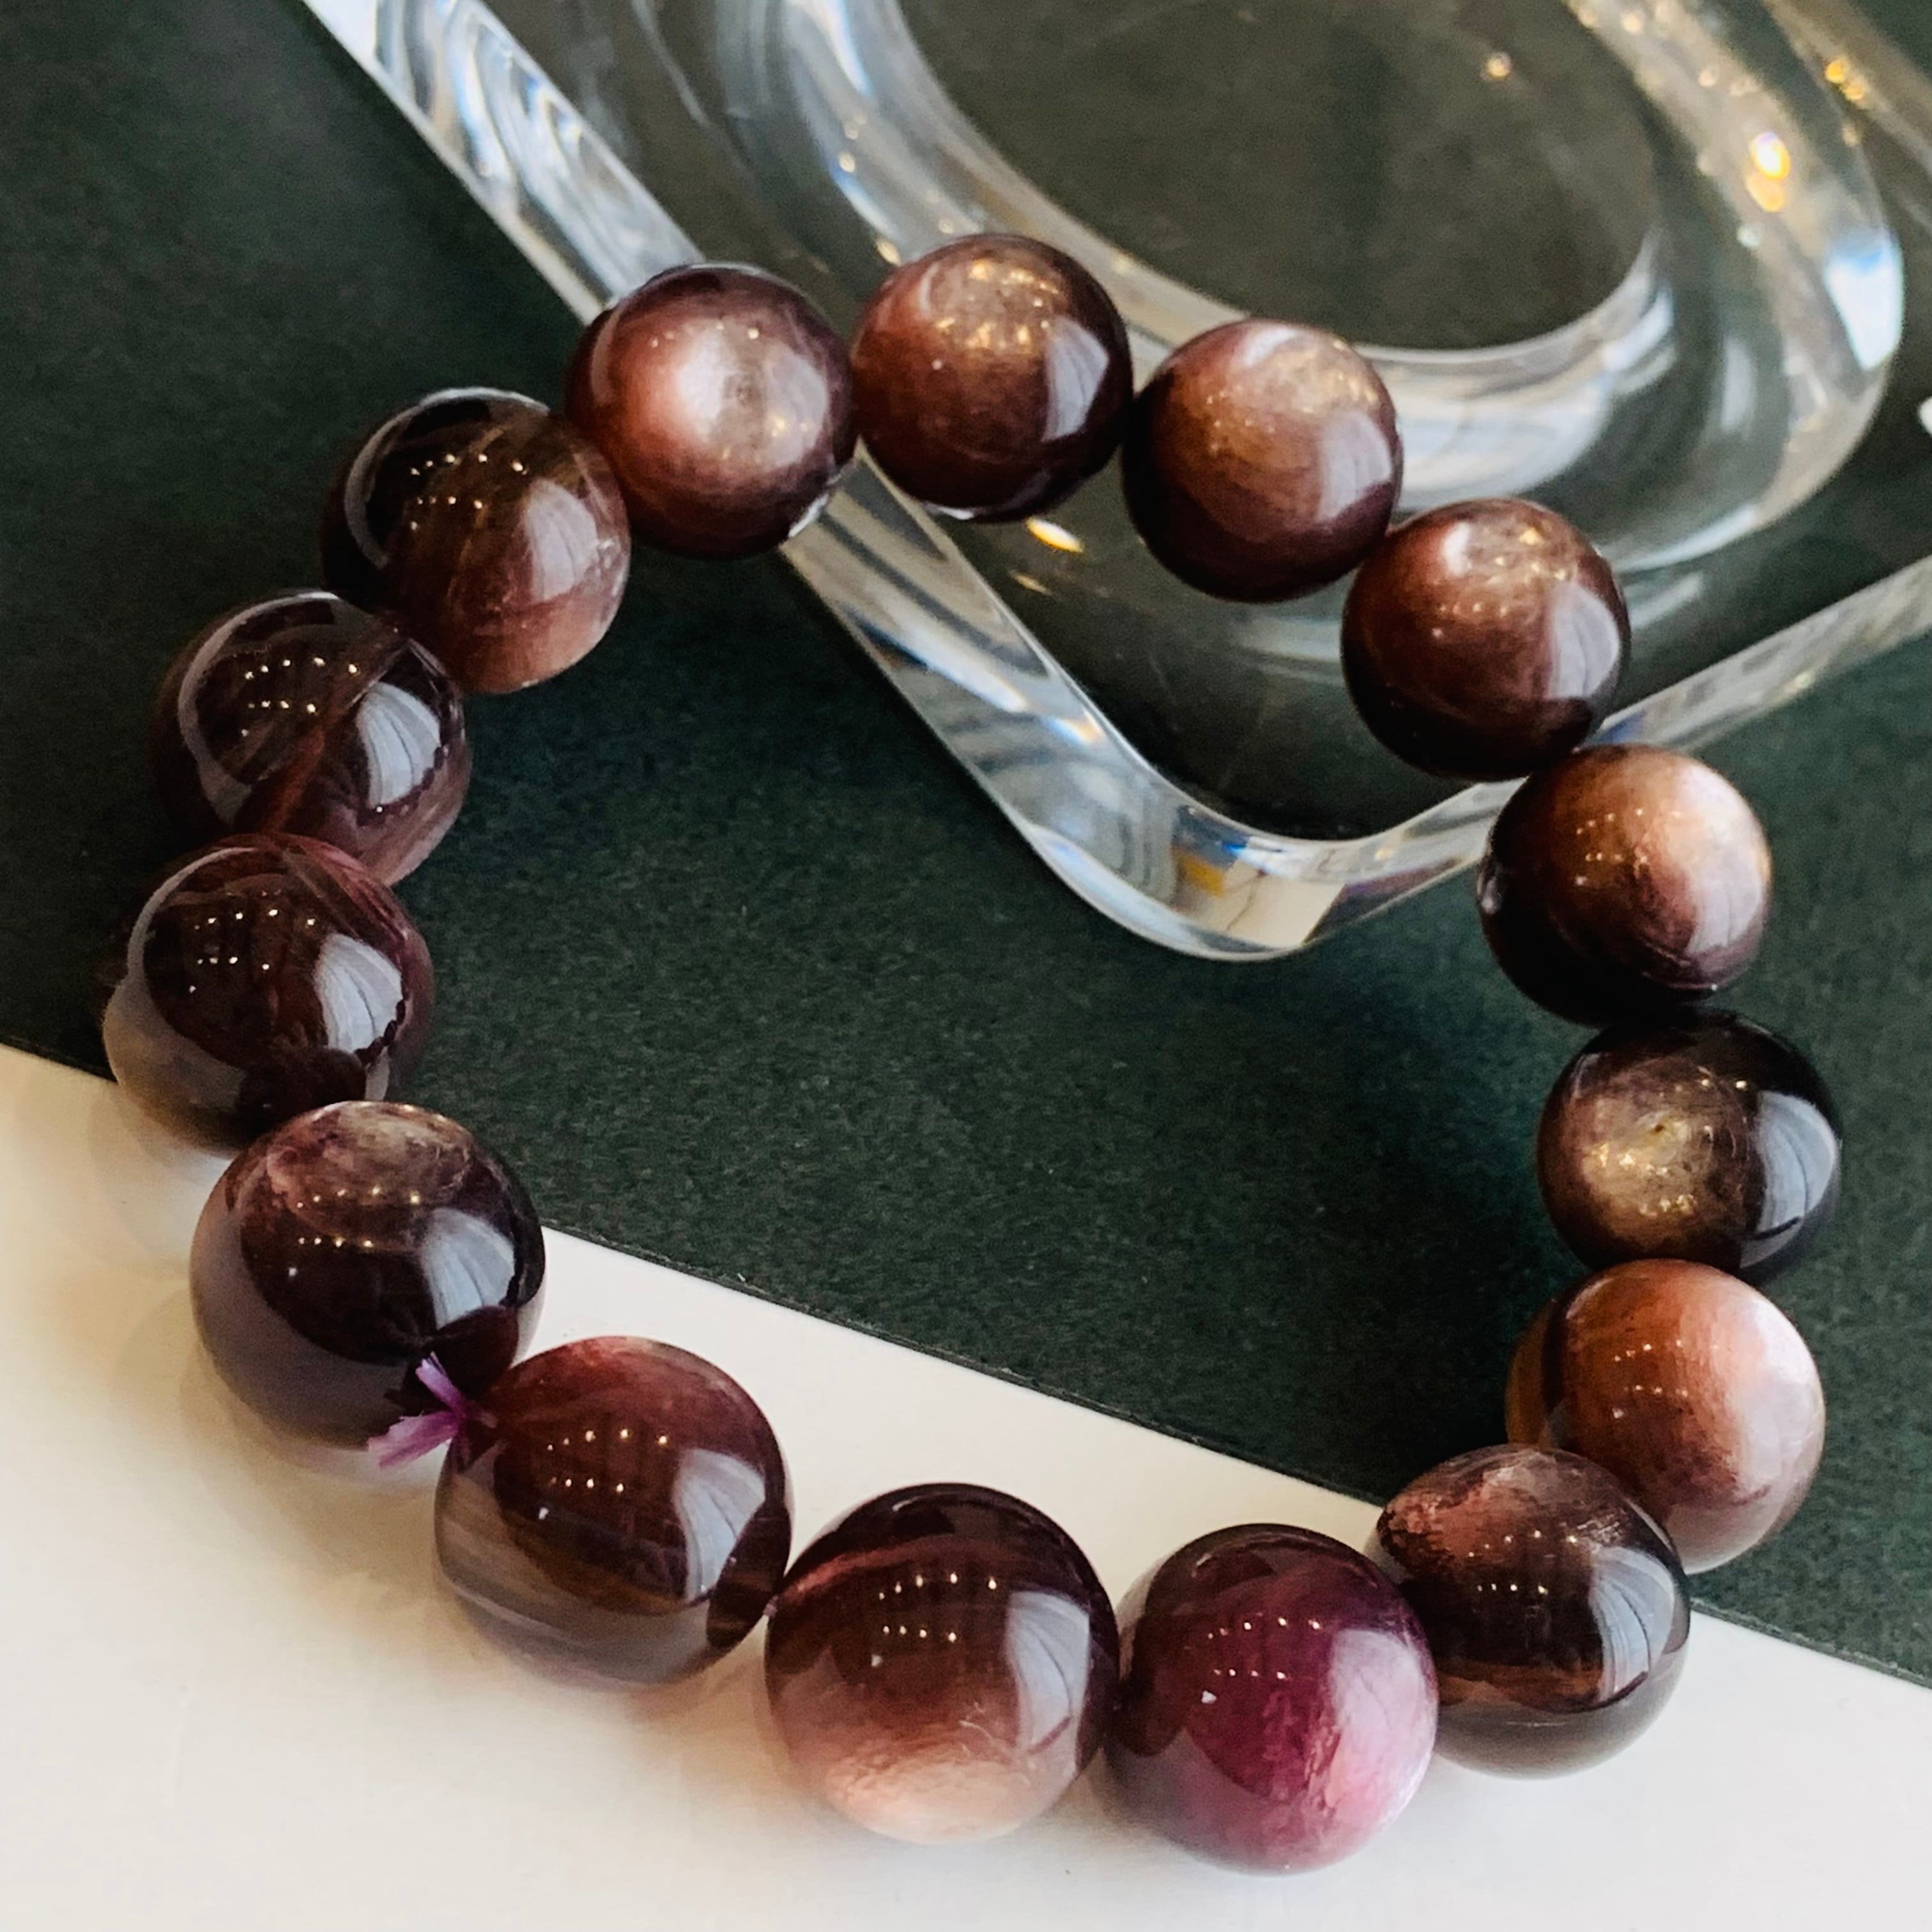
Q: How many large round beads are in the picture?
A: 15